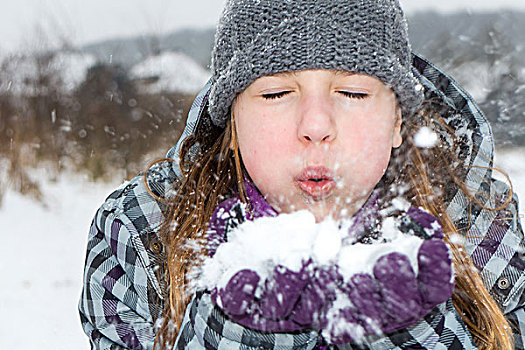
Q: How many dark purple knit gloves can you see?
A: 2